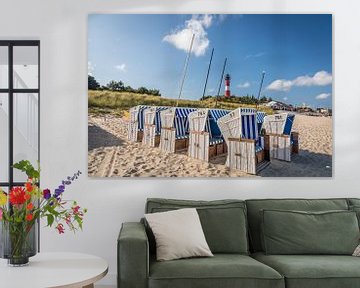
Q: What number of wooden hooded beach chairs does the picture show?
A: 6